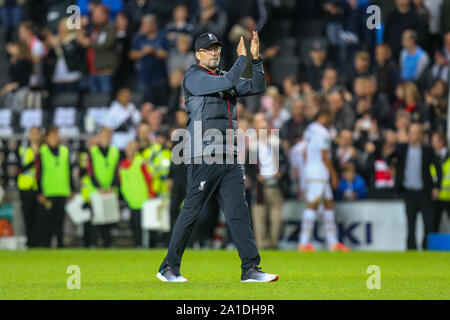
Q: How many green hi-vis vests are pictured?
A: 3